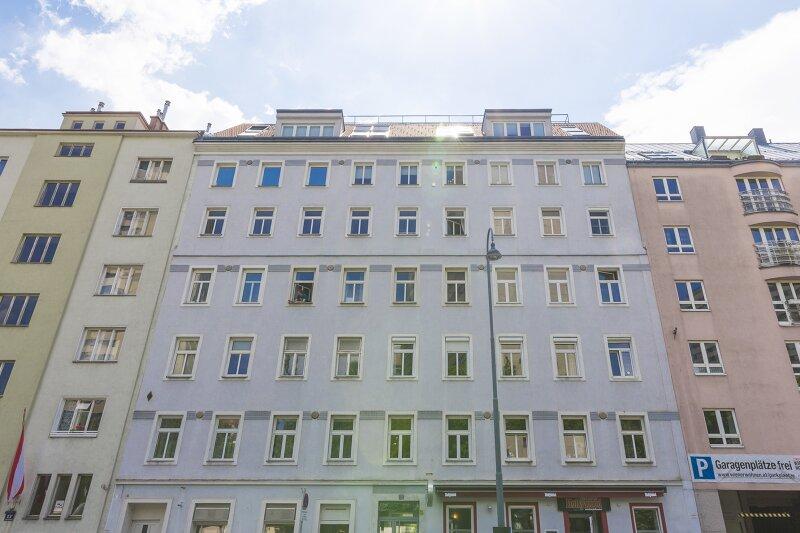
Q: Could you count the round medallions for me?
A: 12